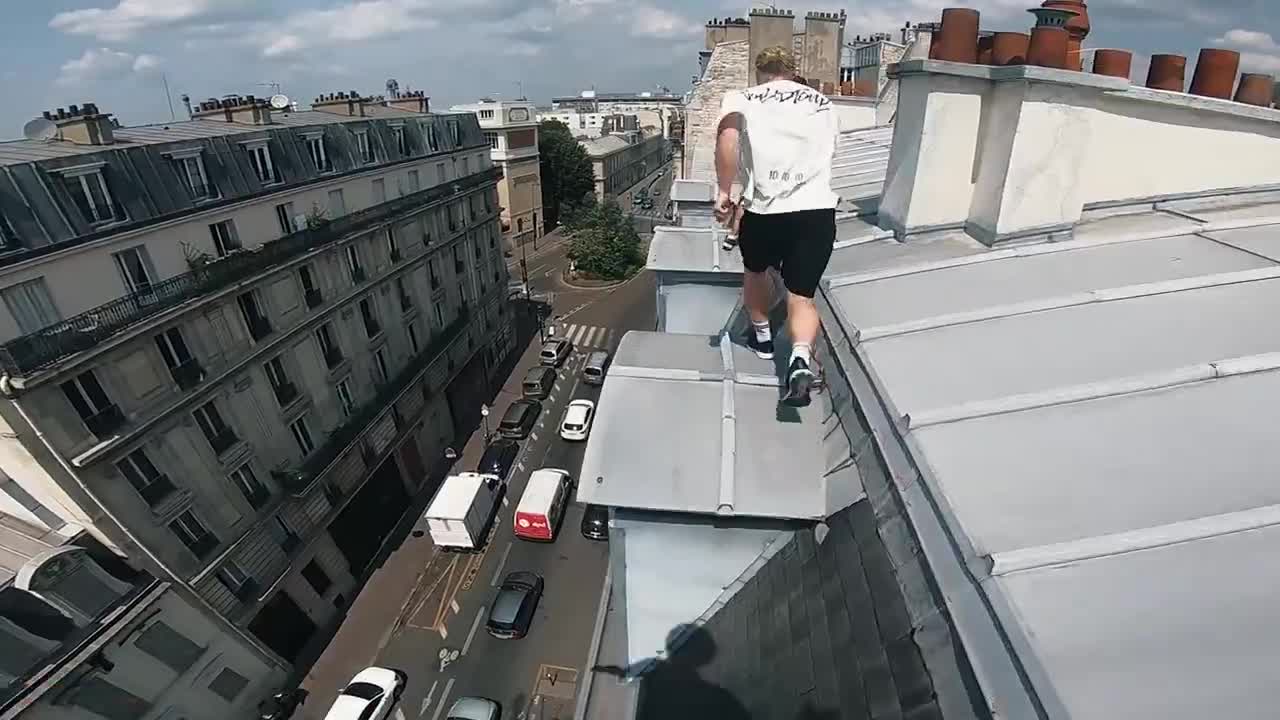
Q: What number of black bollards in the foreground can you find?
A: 0